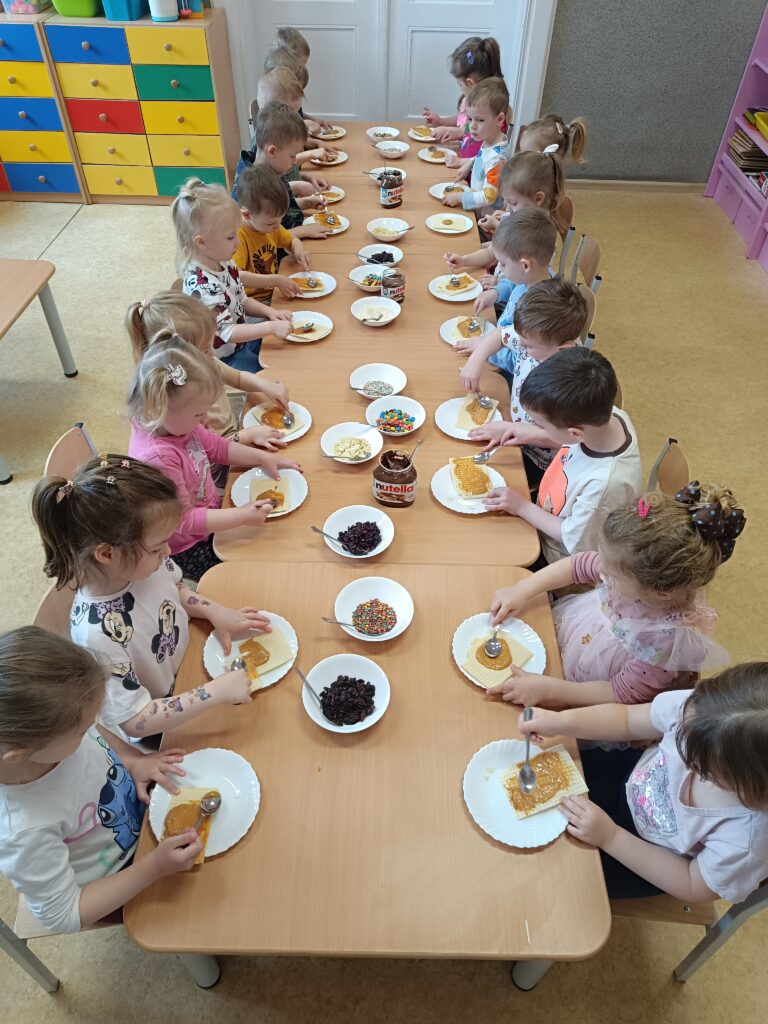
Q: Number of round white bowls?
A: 13